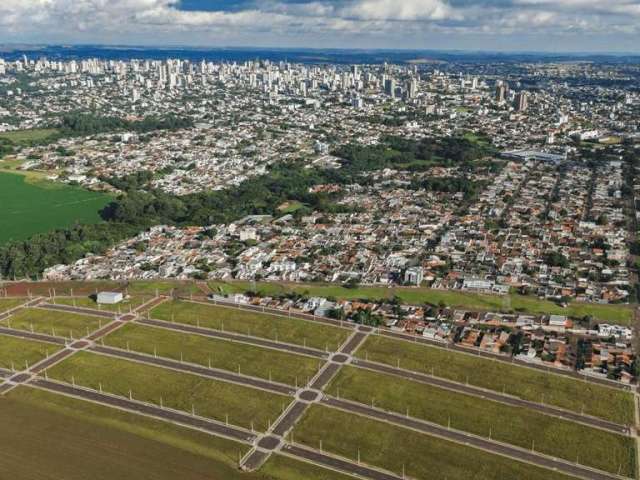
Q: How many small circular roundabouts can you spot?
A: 6